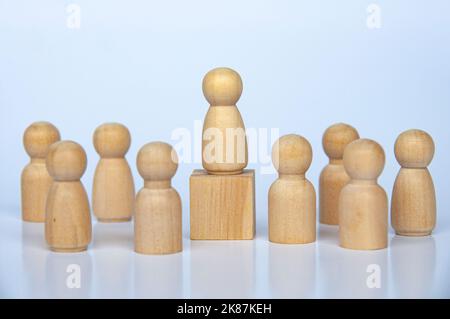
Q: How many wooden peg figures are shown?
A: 9